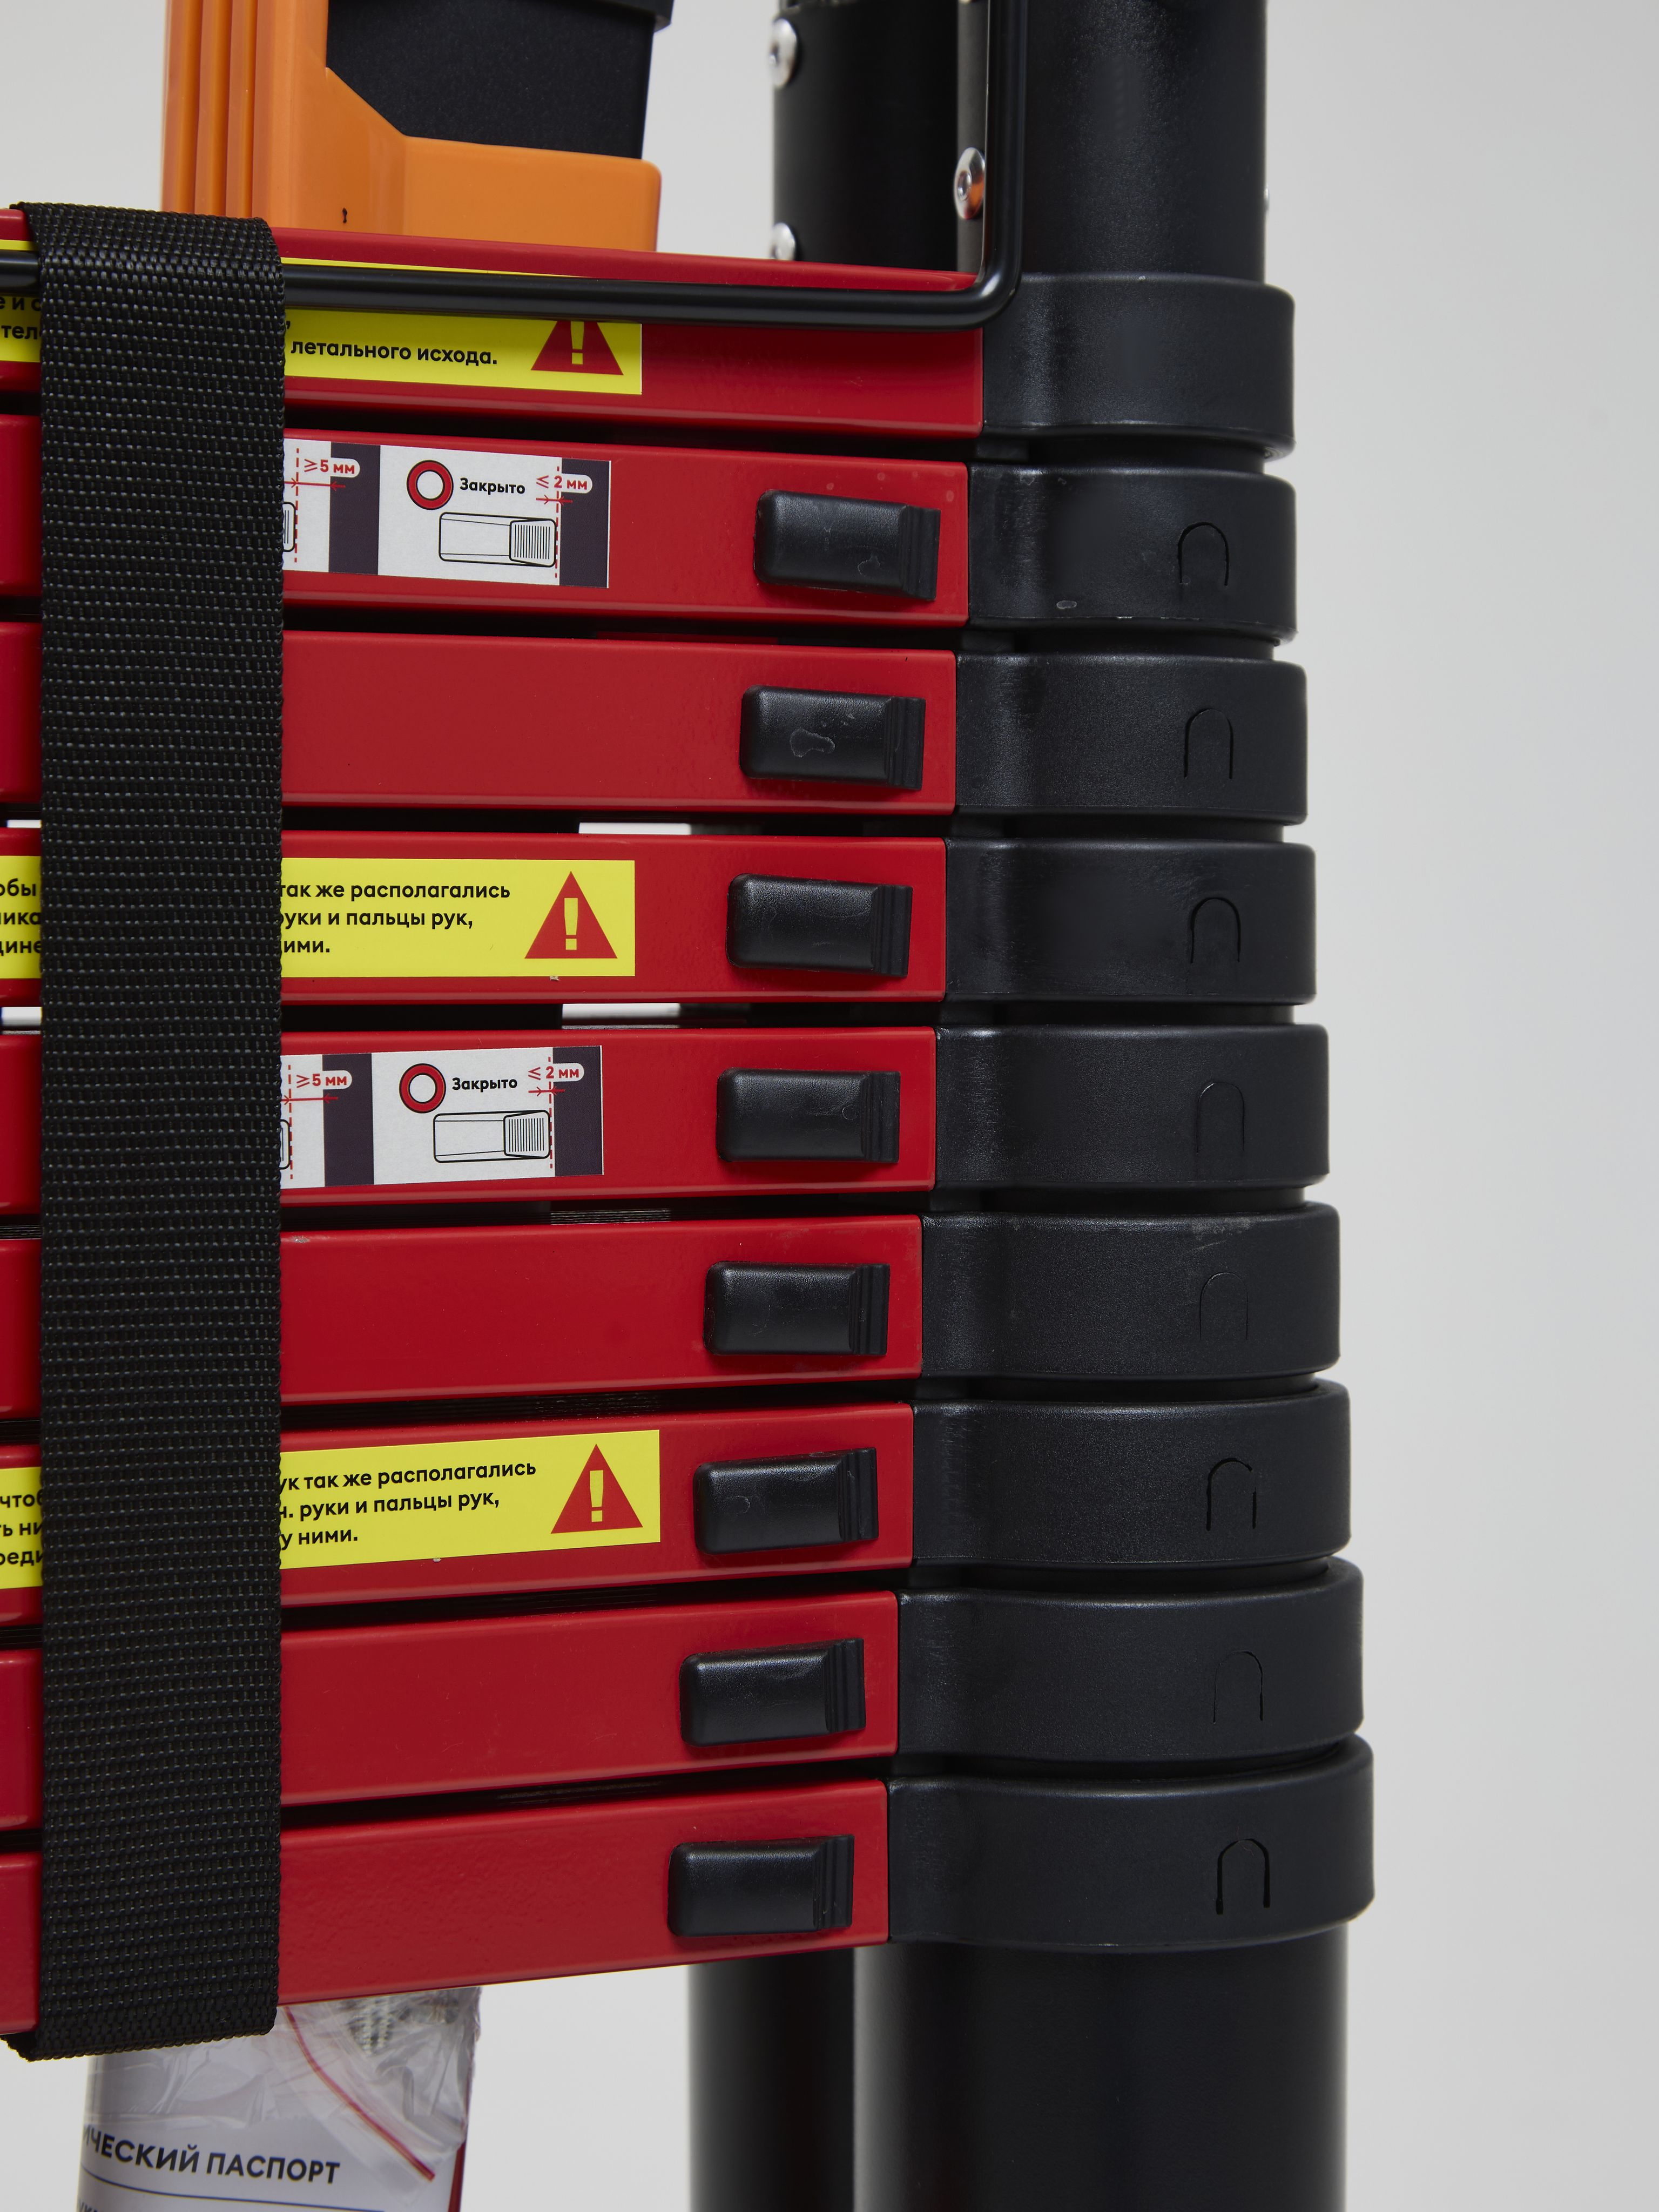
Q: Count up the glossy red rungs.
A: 9